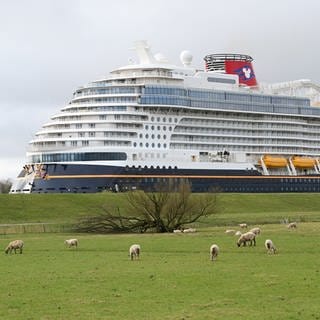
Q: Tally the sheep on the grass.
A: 13